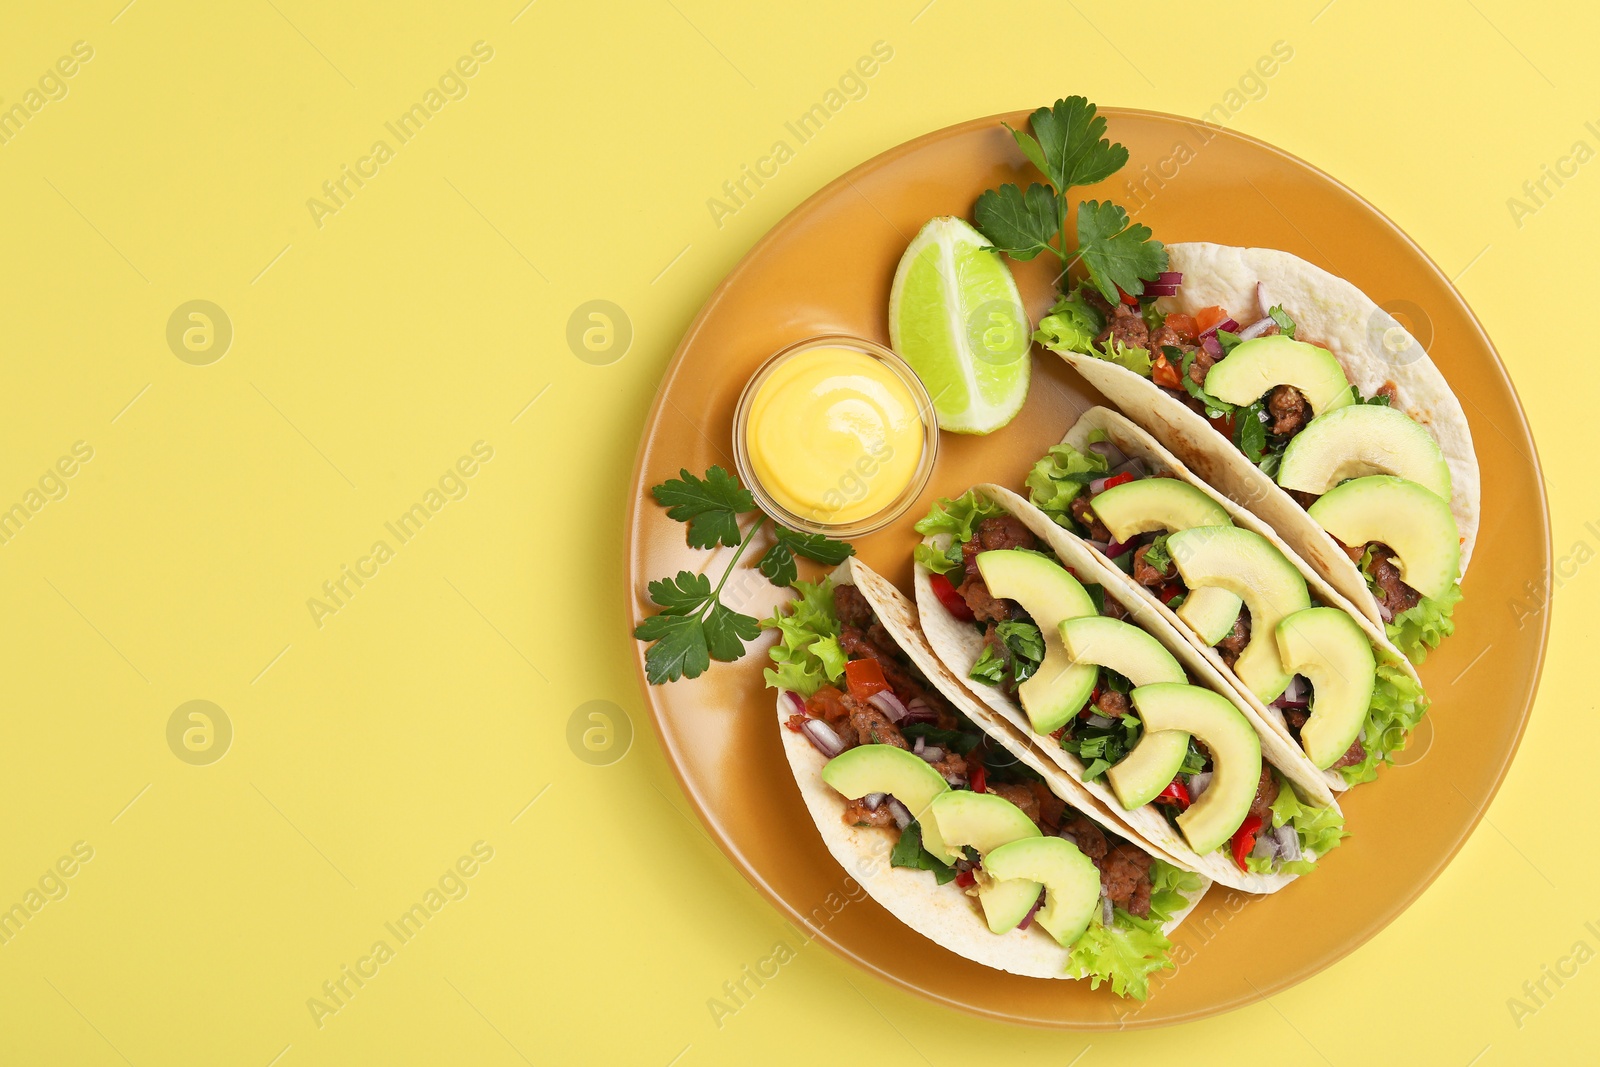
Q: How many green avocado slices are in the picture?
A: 12